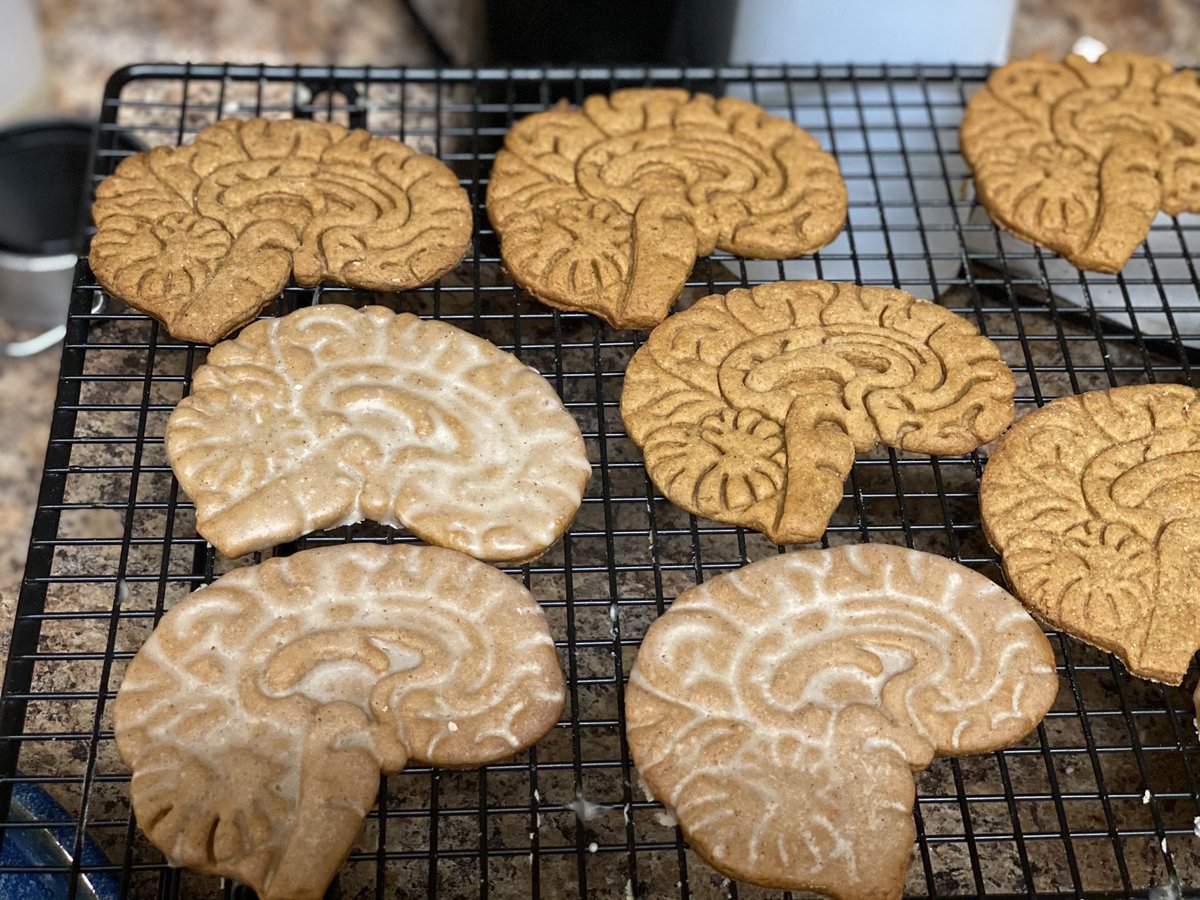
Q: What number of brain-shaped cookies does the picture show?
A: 8